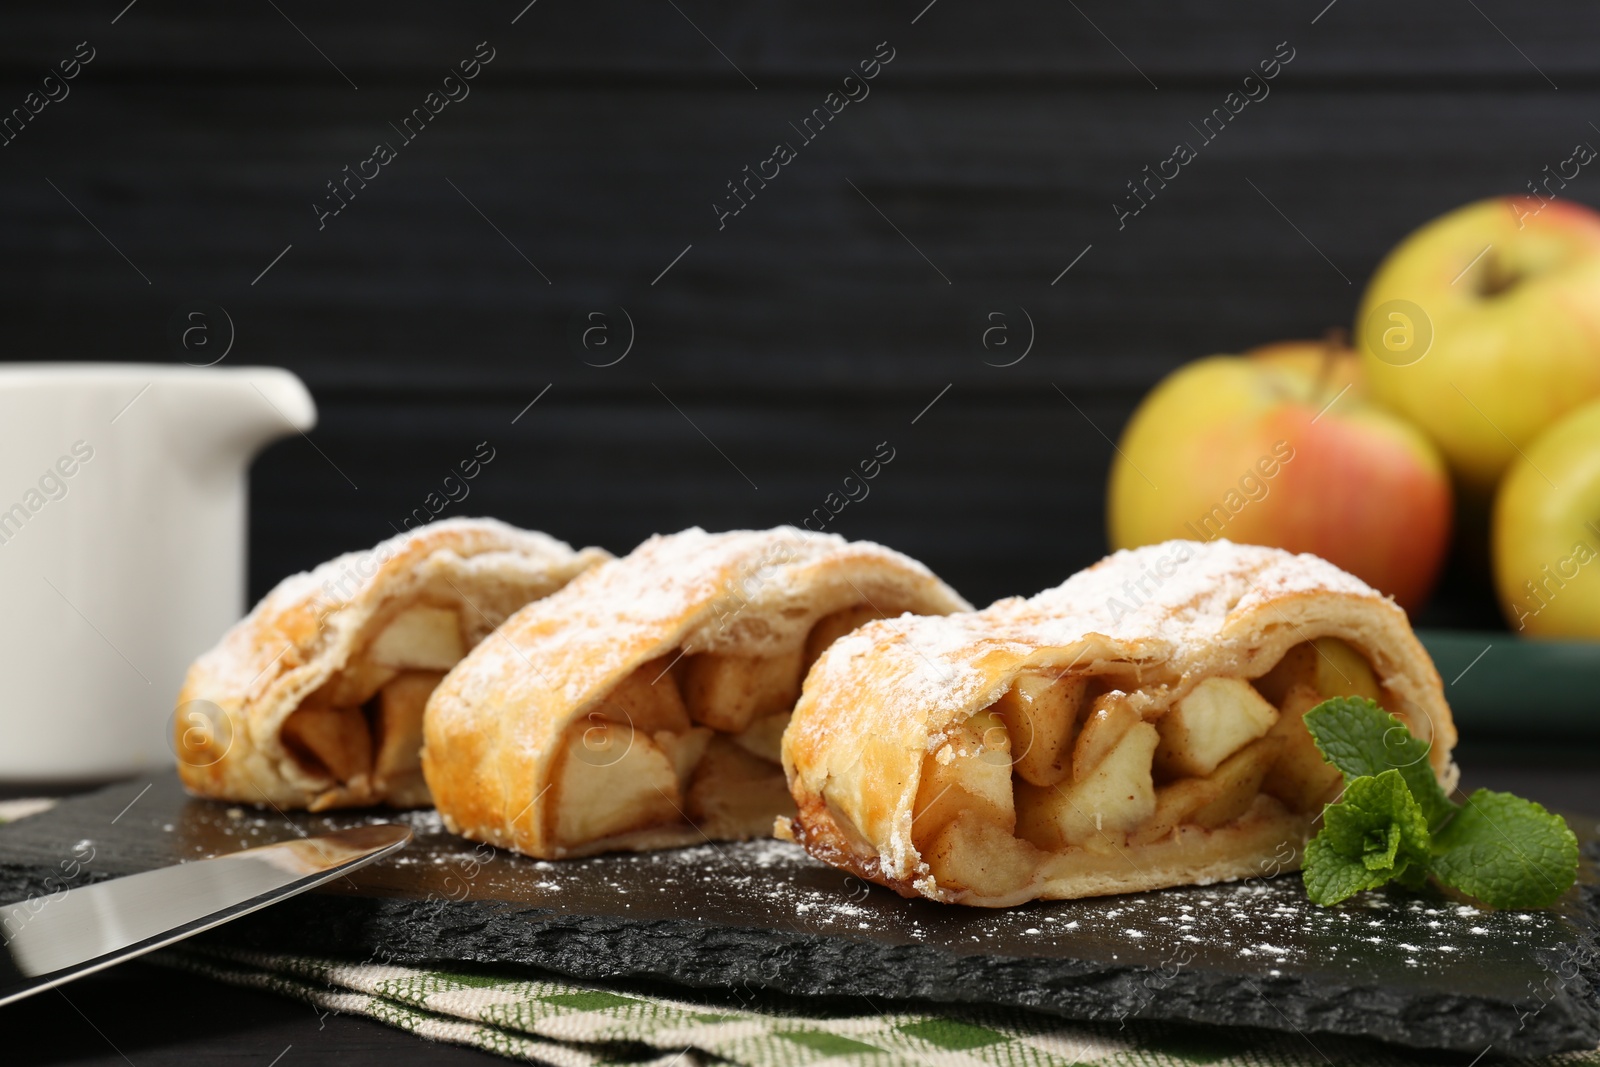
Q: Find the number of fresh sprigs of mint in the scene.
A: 1